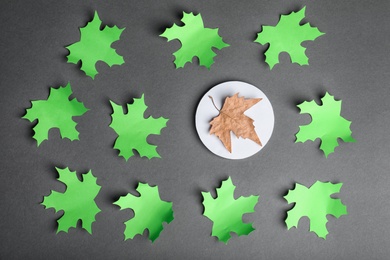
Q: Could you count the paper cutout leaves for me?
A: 10